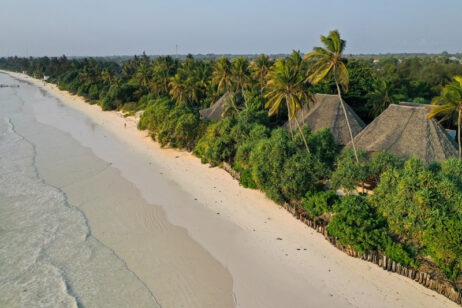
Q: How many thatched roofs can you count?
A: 3